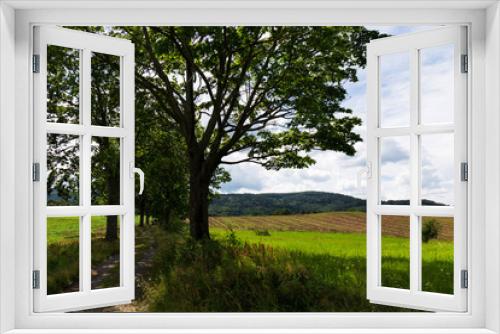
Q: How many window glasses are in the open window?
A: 12